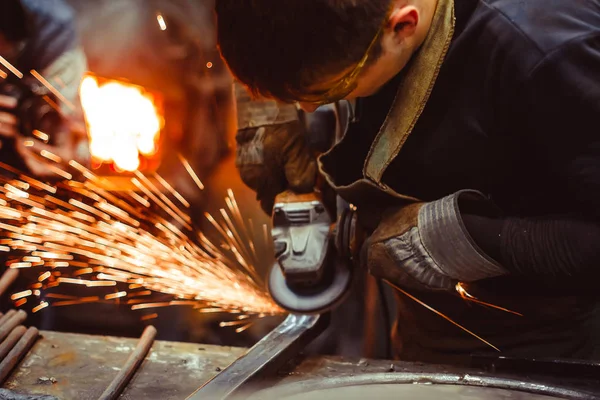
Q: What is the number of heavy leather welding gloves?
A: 2